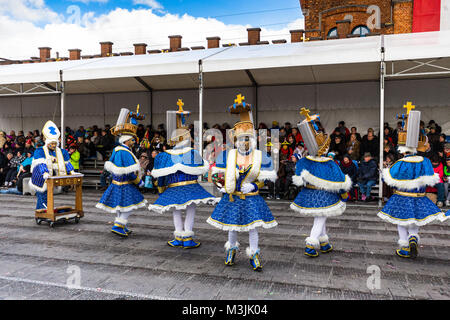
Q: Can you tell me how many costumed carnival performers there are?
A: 6